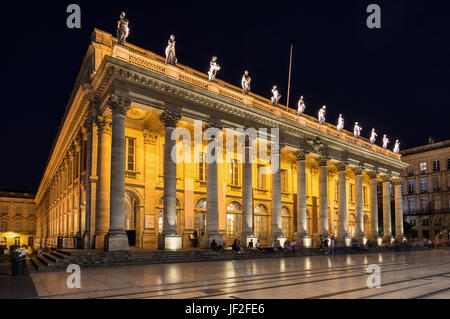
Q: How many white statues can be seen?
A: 12